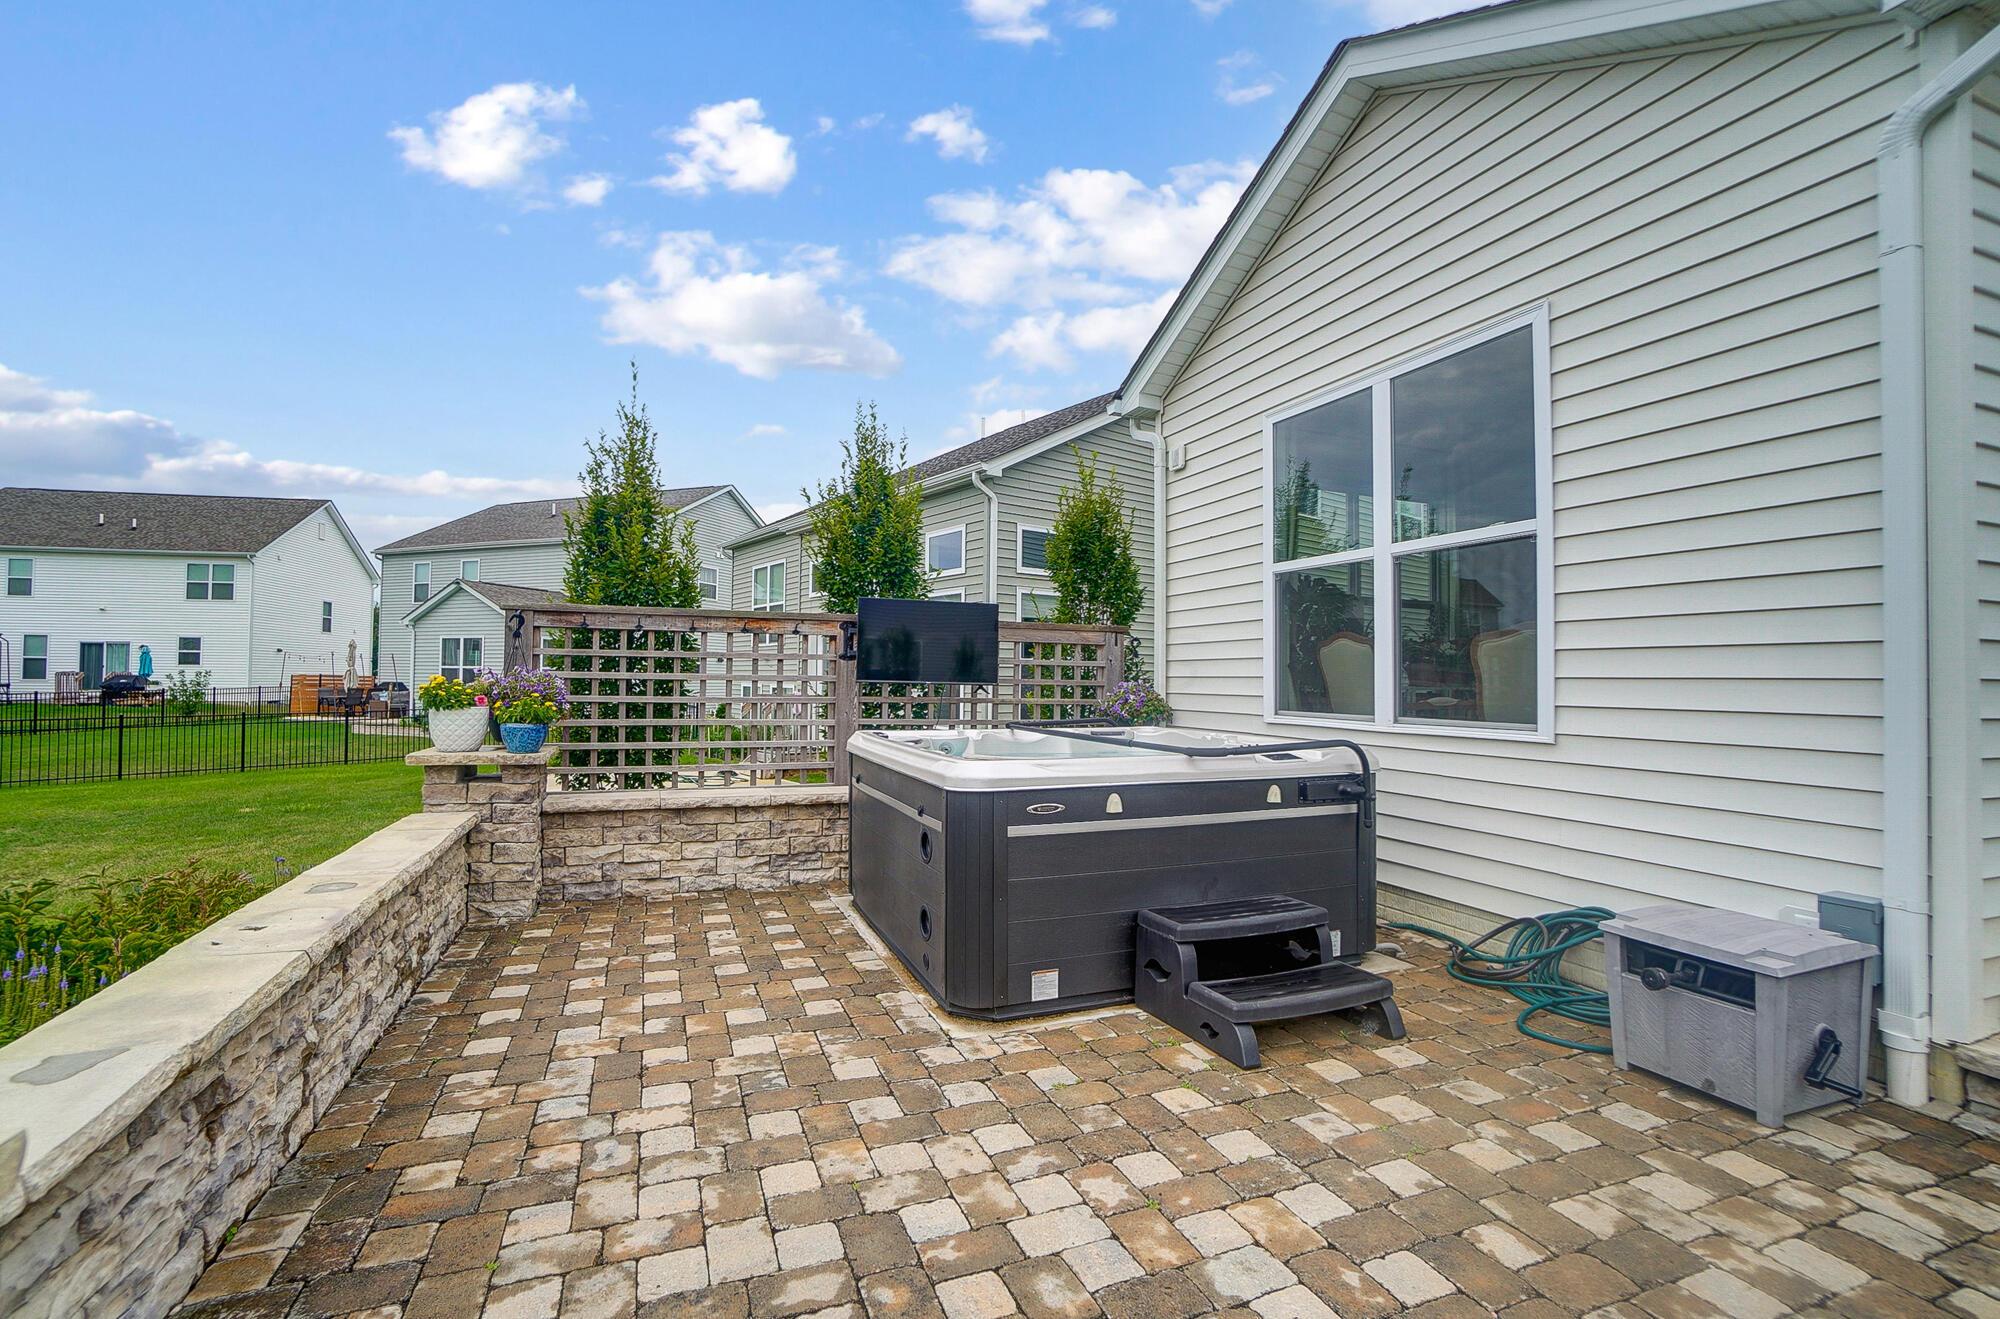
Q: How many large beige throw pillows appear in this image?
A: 0